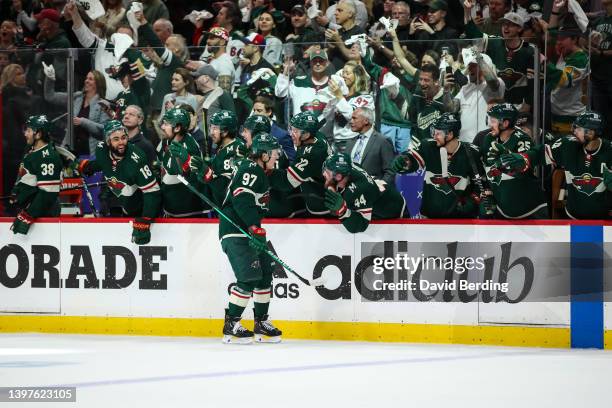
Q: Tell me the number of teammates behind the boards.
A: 10